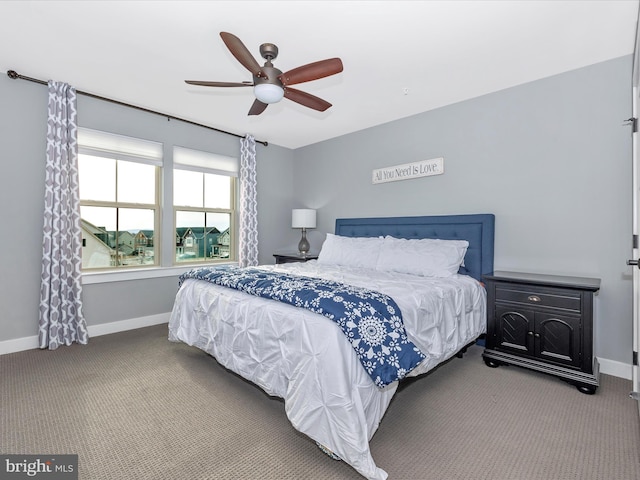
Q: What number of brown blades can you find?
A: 5